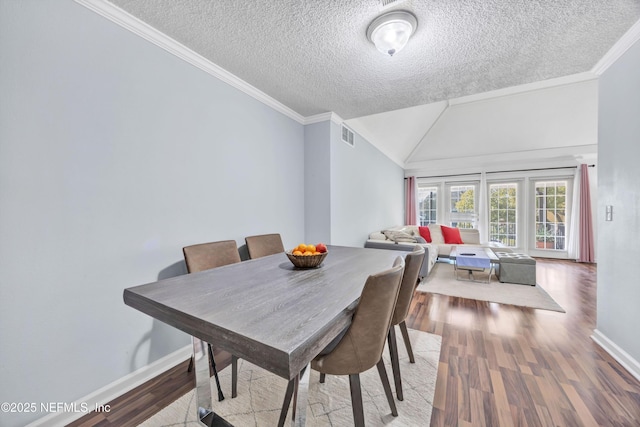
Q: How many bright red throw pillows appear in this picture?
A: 2